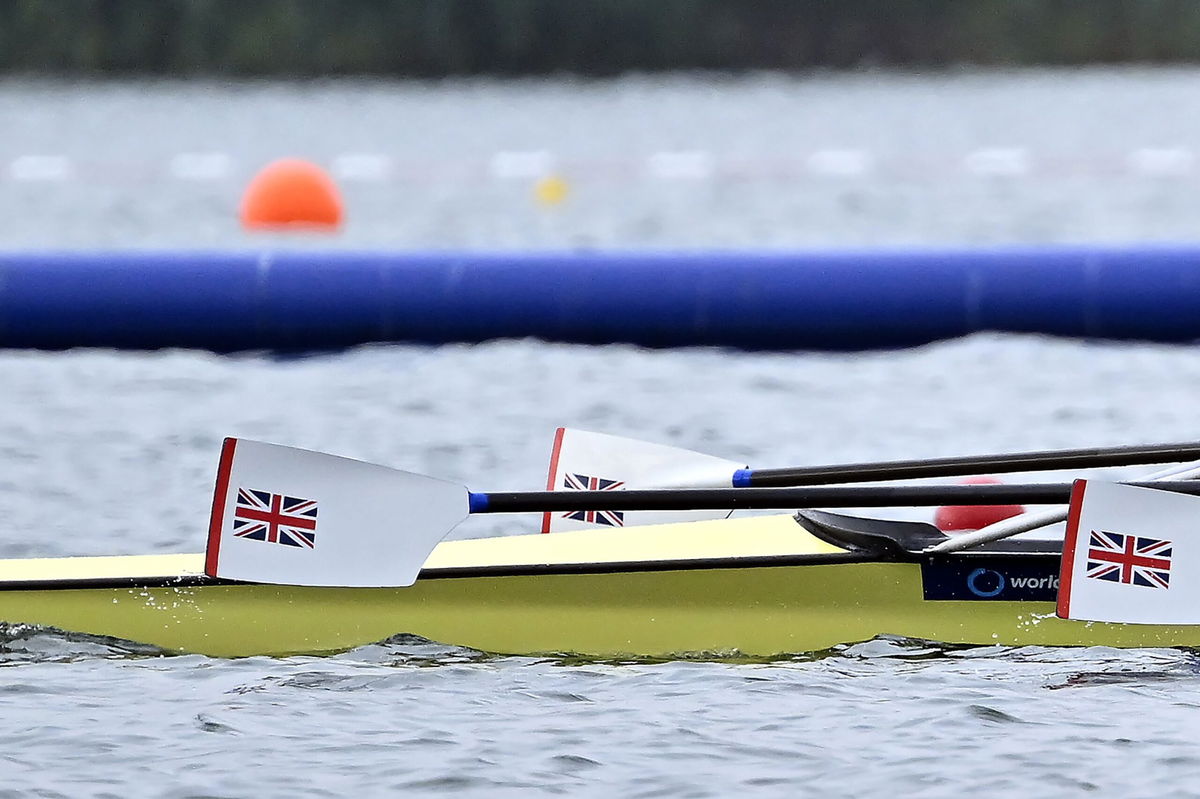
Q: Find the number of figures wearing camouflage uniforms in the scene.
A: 0